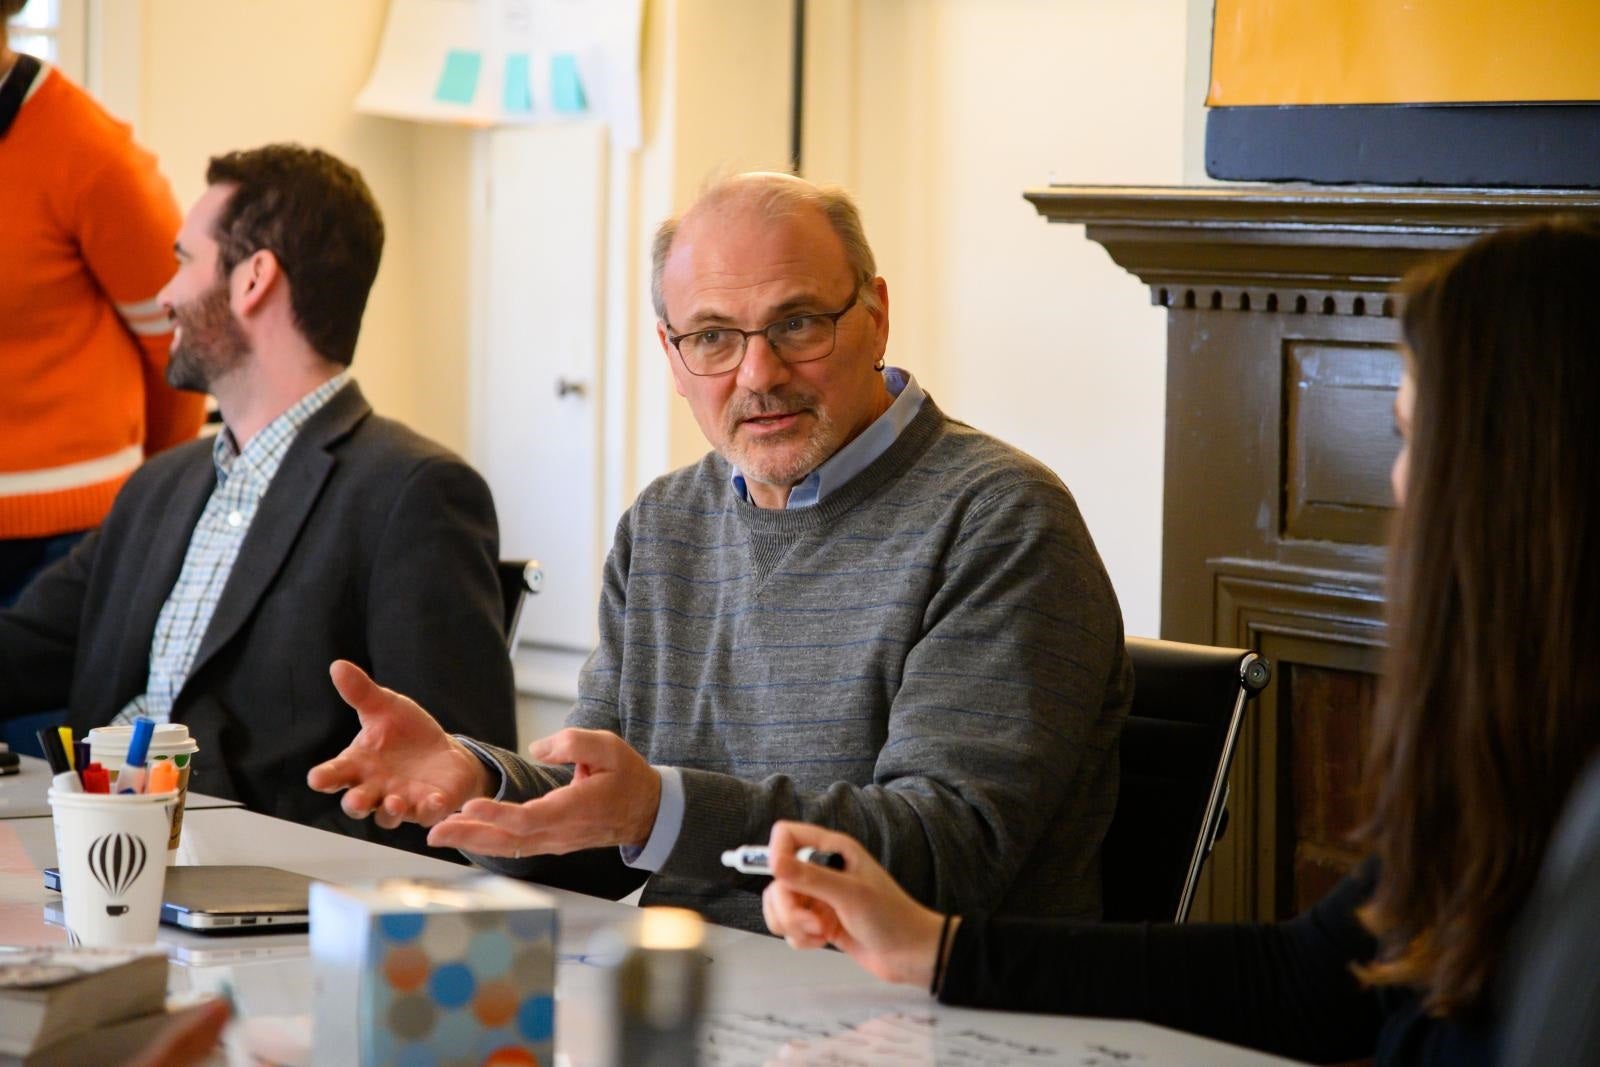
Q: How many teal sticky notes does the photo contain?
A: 3